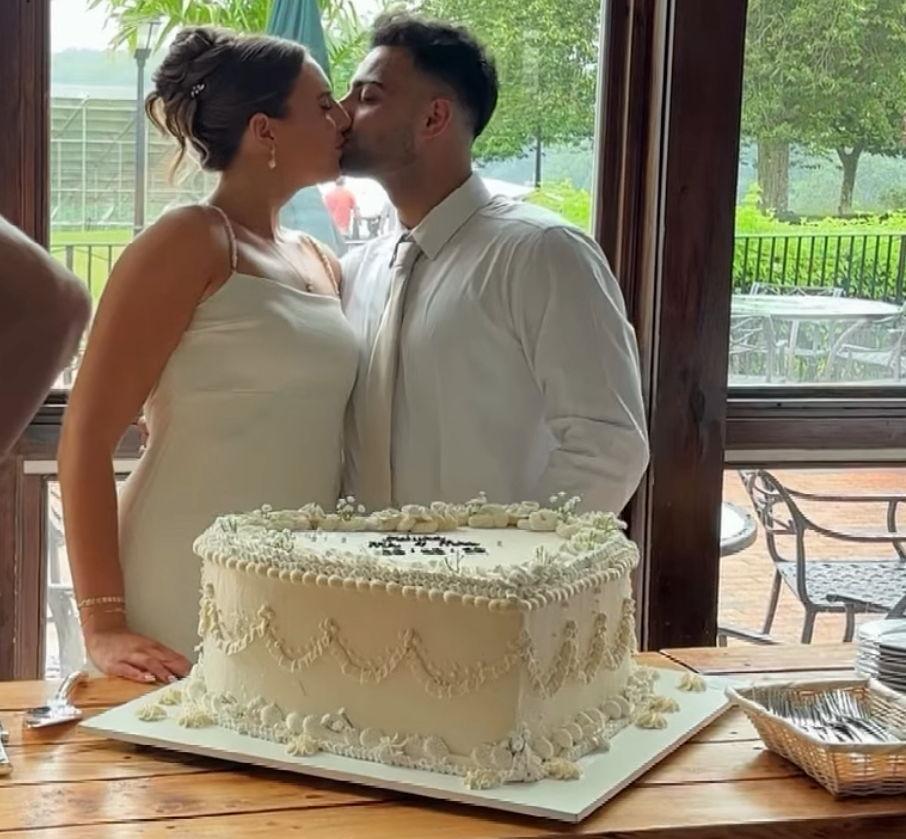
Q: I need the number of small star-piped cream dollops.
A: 9